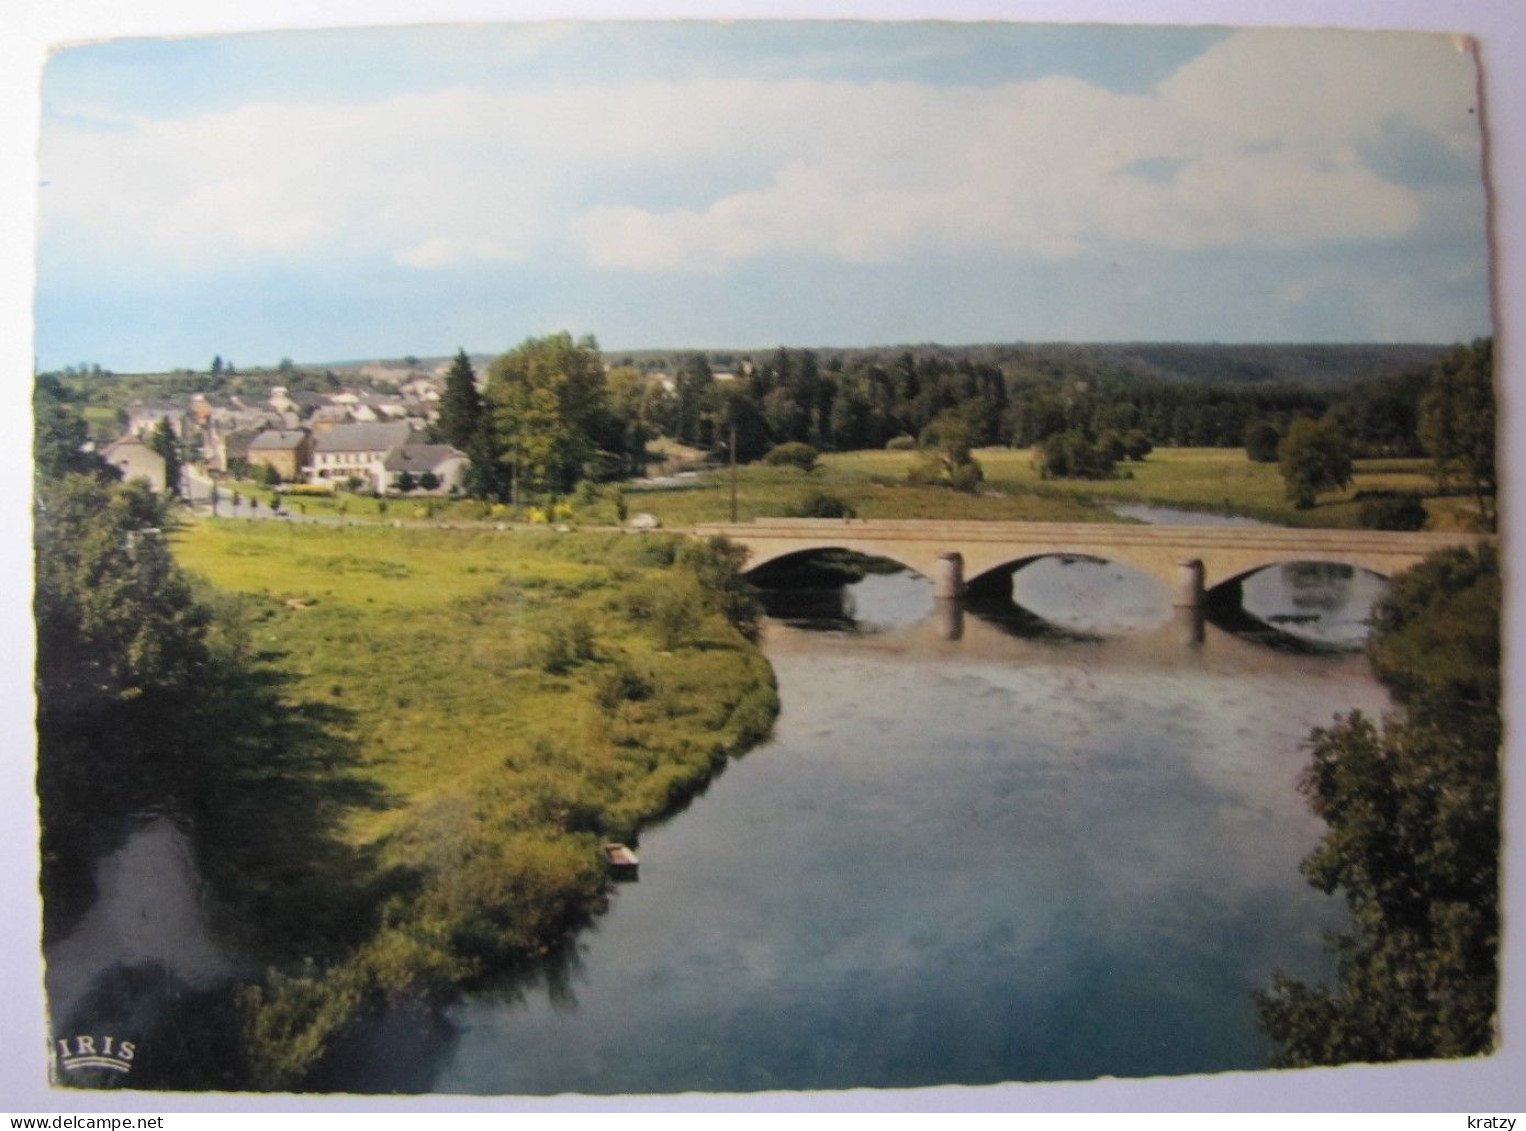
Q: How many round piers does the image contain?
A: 2